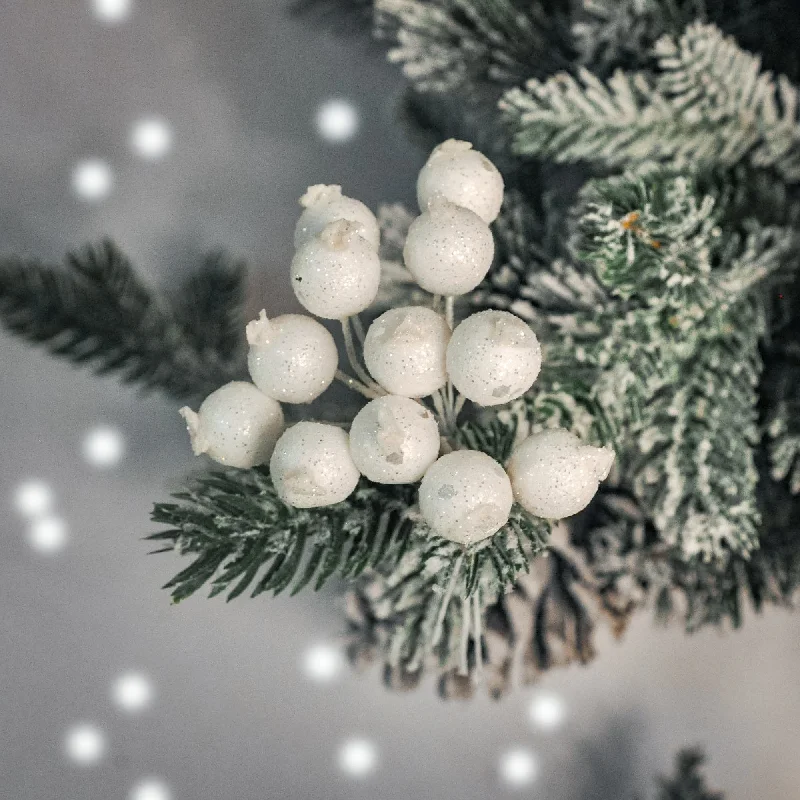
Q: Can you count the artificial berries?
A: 12